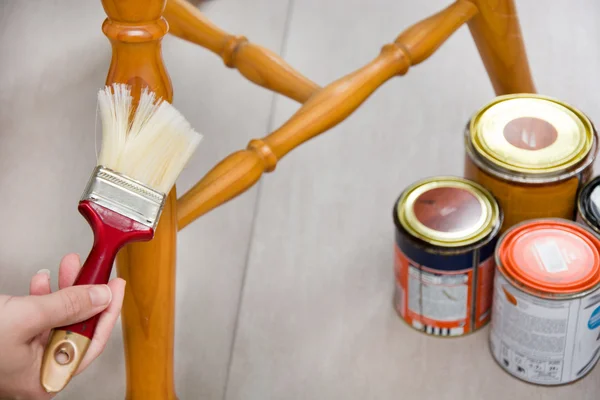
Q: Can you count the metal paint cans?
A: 4